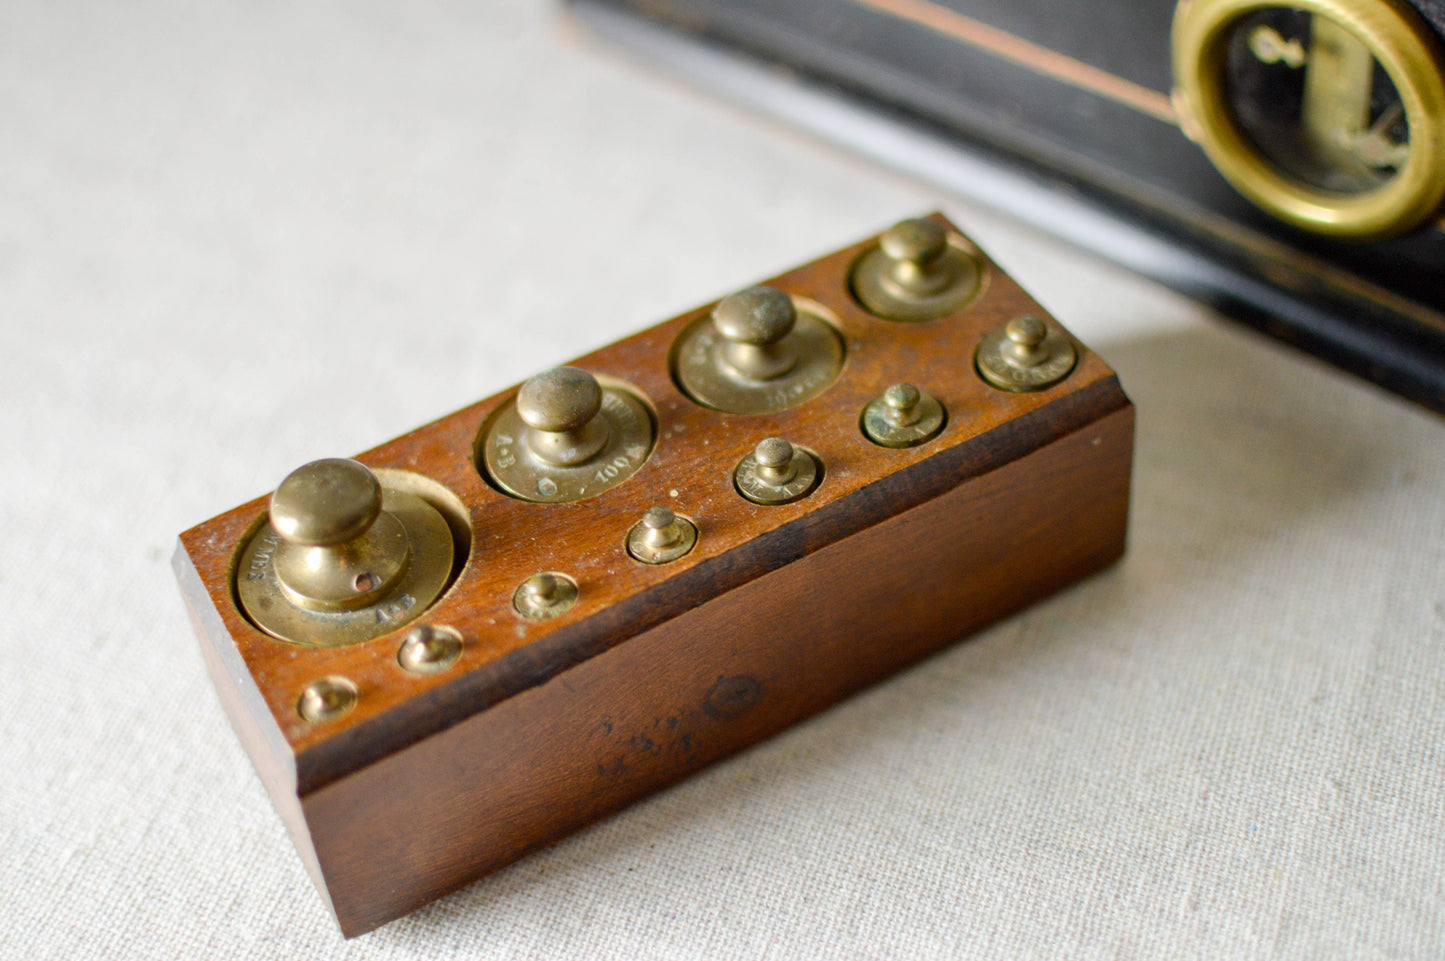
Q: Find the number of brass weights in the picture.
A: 11